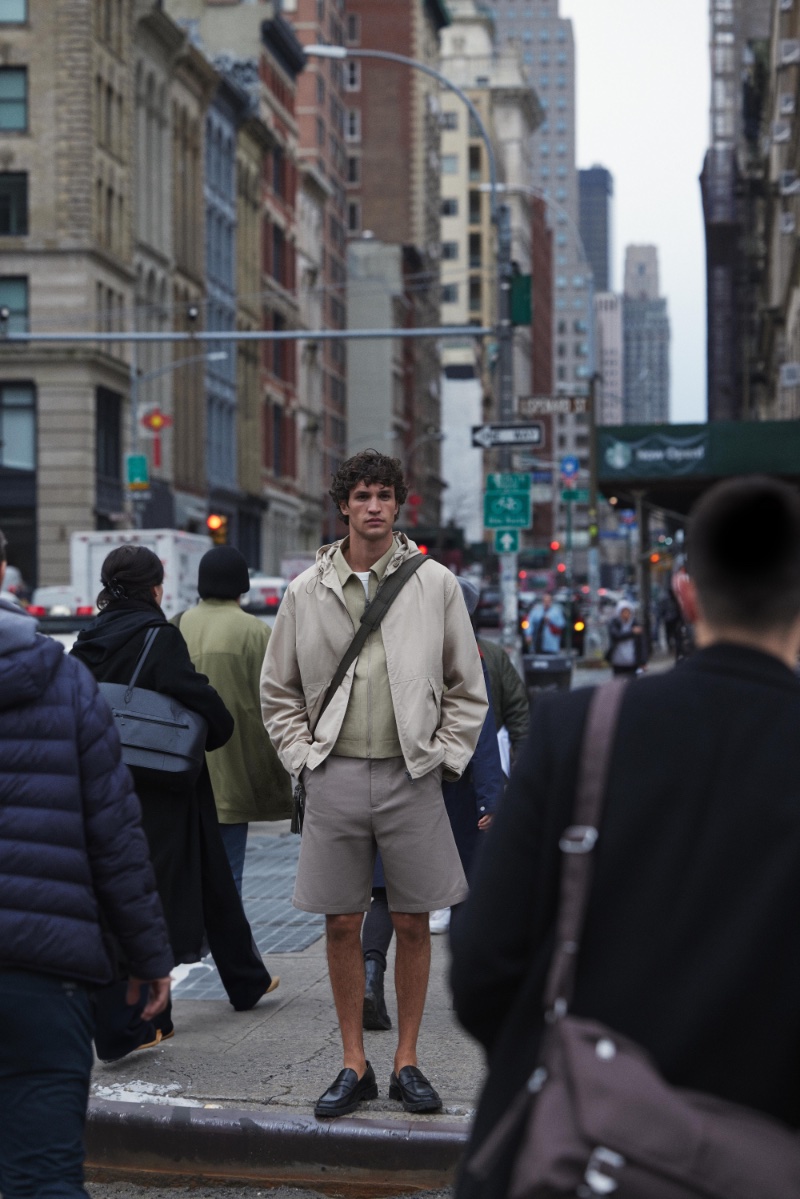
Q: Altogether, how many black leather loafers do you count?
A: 2